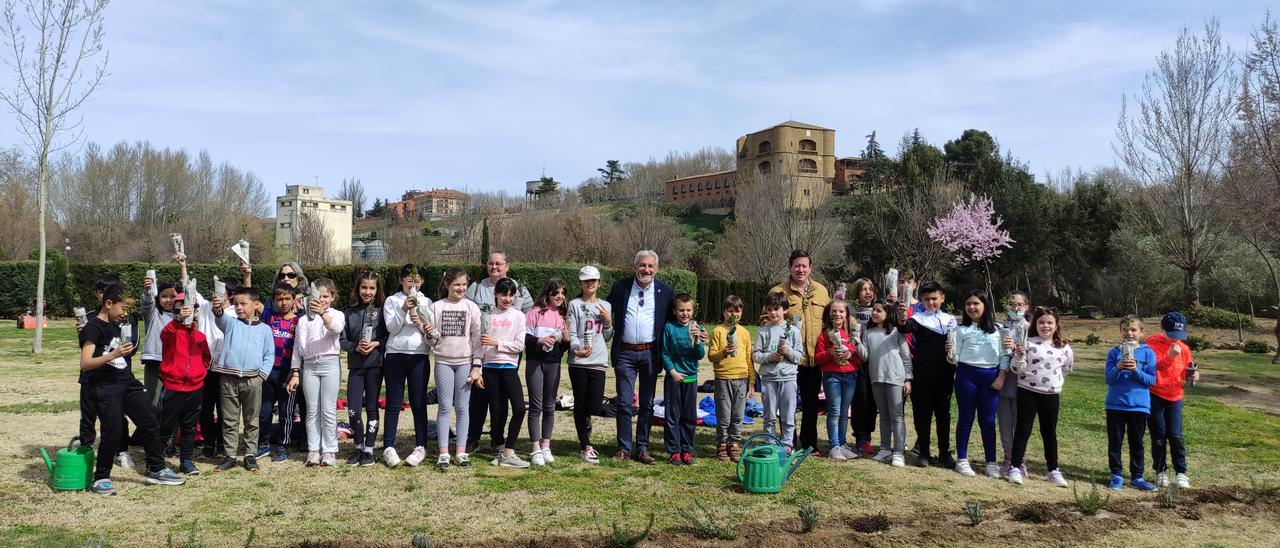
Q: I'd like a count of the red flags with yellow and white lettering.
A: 0